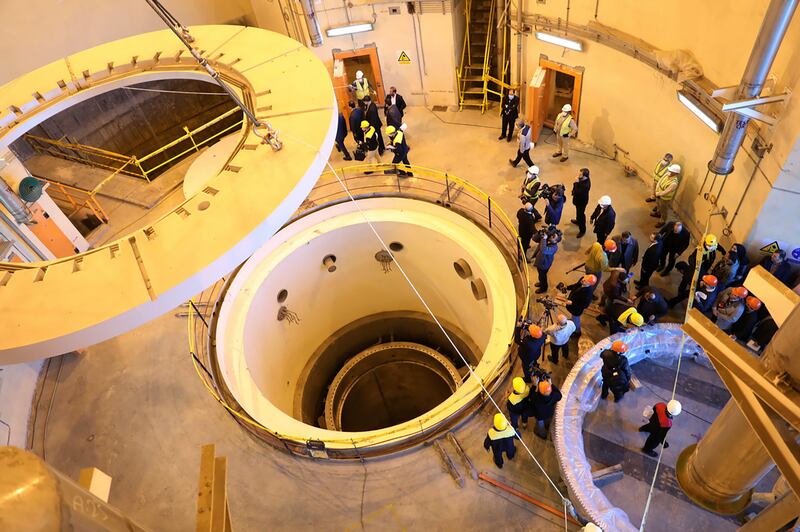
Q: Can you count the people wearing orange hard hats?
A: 8